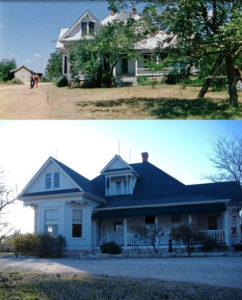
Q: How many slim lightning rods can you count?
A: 3